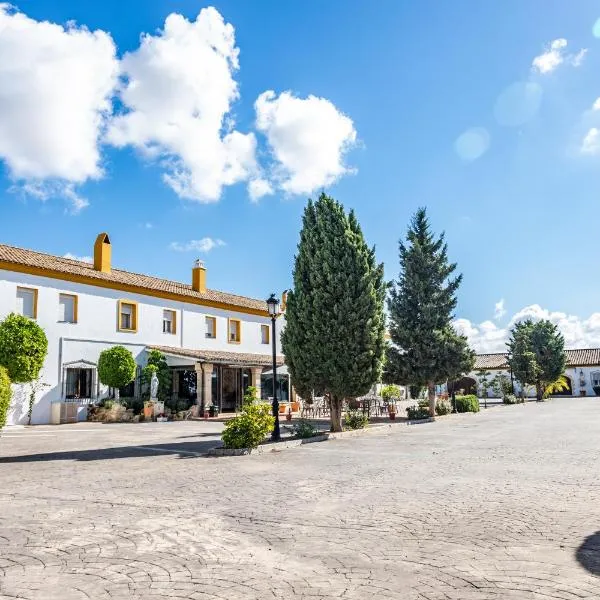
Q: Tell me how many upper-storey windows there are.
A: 7